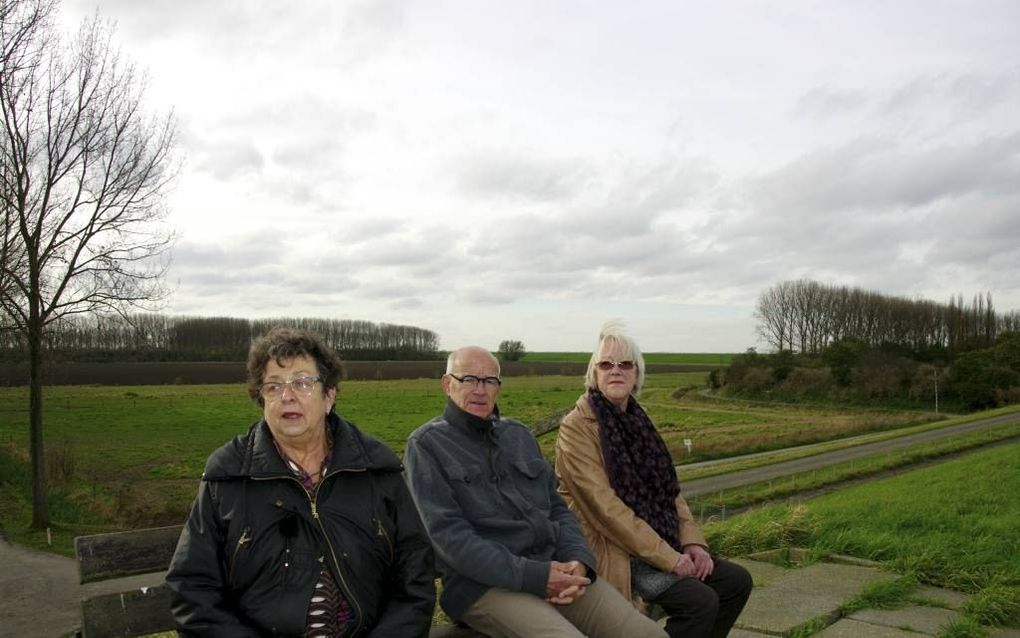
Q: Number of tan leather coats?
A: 1